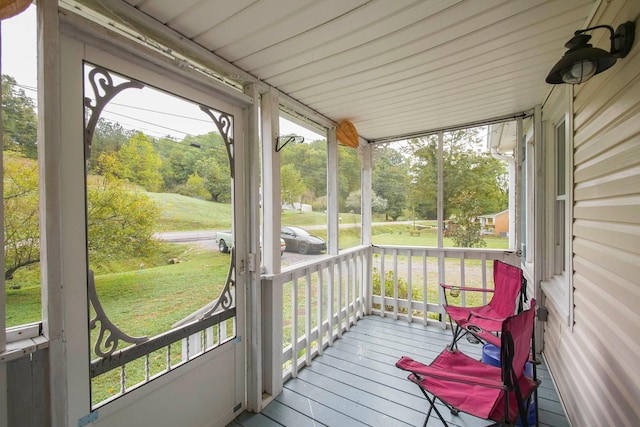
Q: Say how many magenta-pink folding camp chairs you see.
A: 2